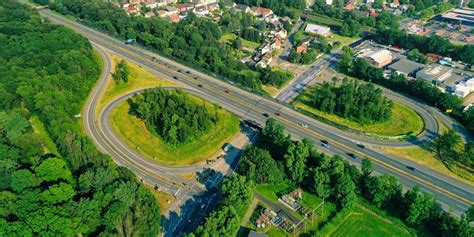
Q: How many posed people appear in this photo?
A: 0